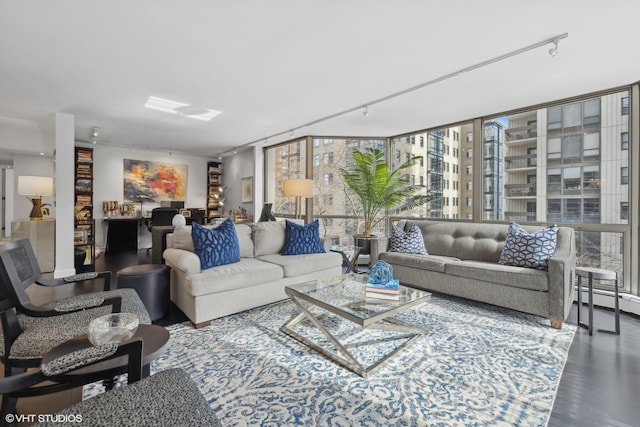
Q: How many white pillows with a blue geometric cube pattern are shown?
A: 2